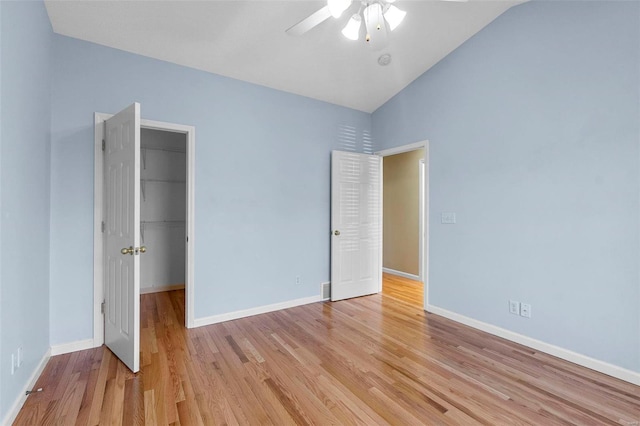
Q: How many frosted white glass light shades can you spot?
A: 3